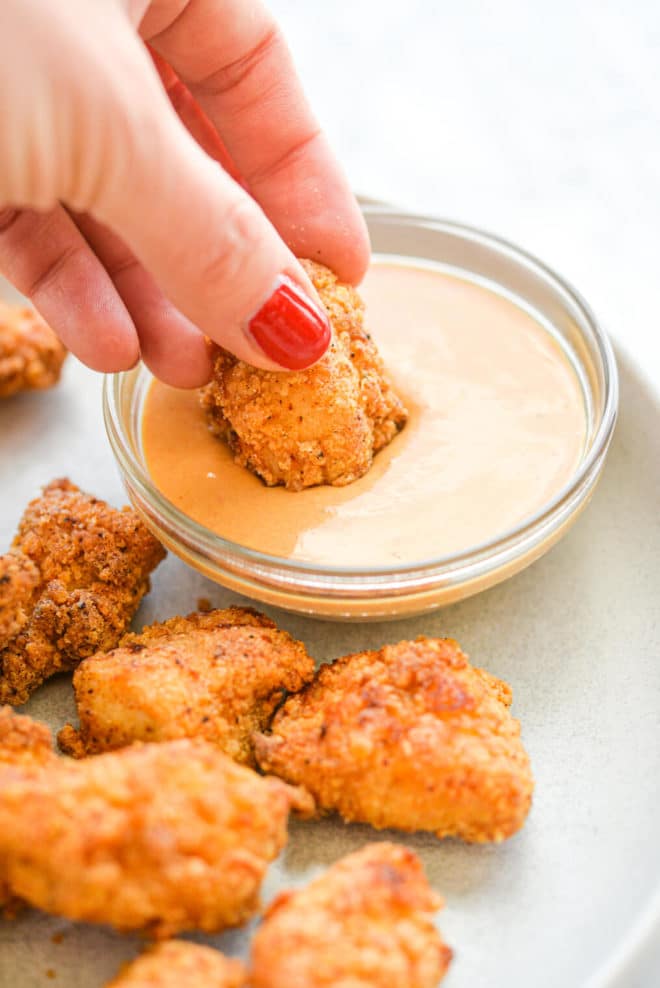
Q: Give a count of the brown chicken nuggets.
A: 10